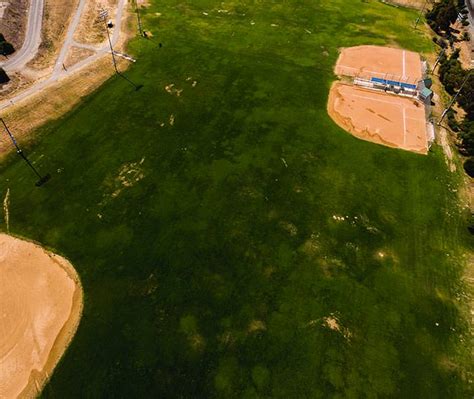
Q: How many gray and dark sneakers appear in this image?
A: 0